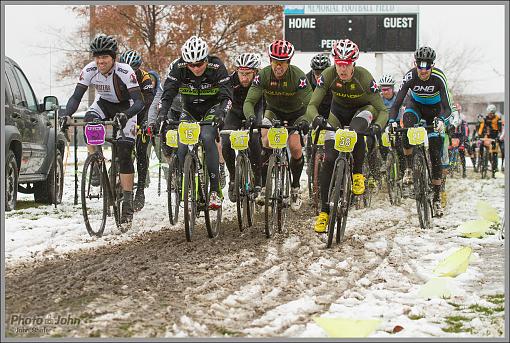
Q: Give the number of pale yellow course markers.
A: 5